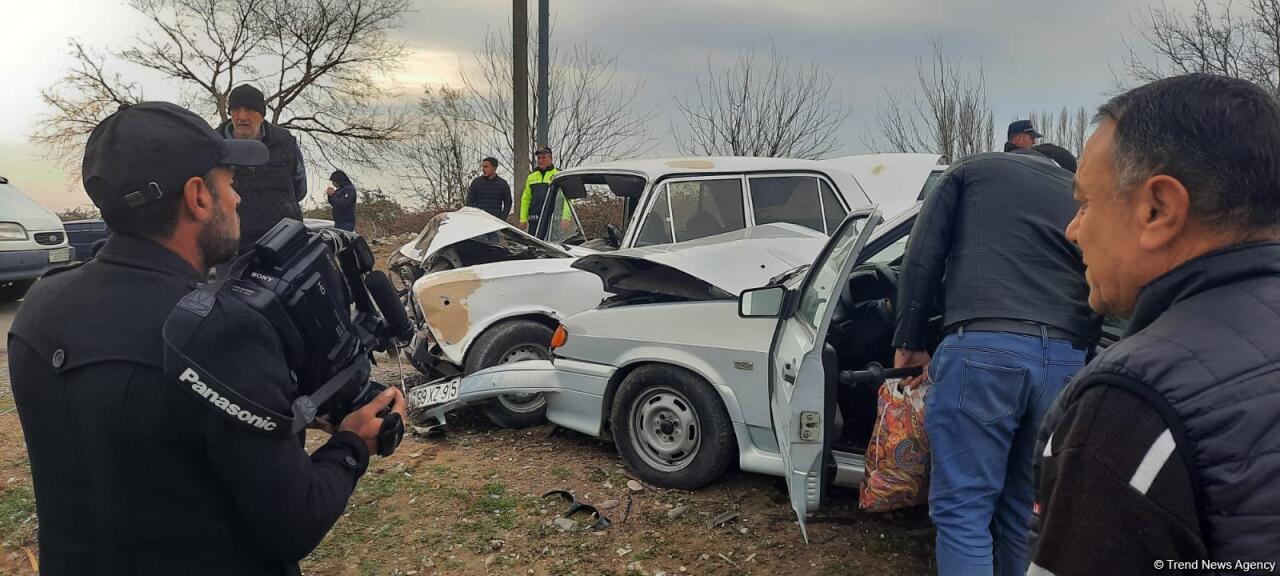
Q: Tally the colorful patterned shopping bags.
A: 1